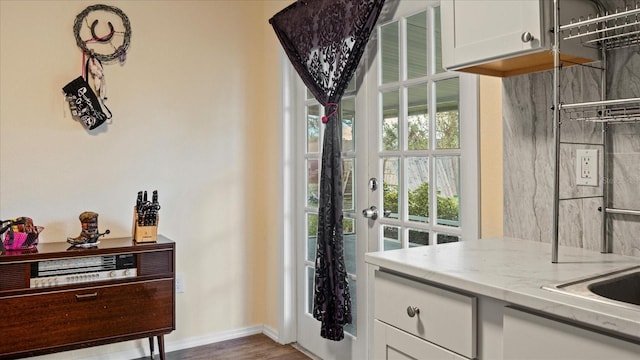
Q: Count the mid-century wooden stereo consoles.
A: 1